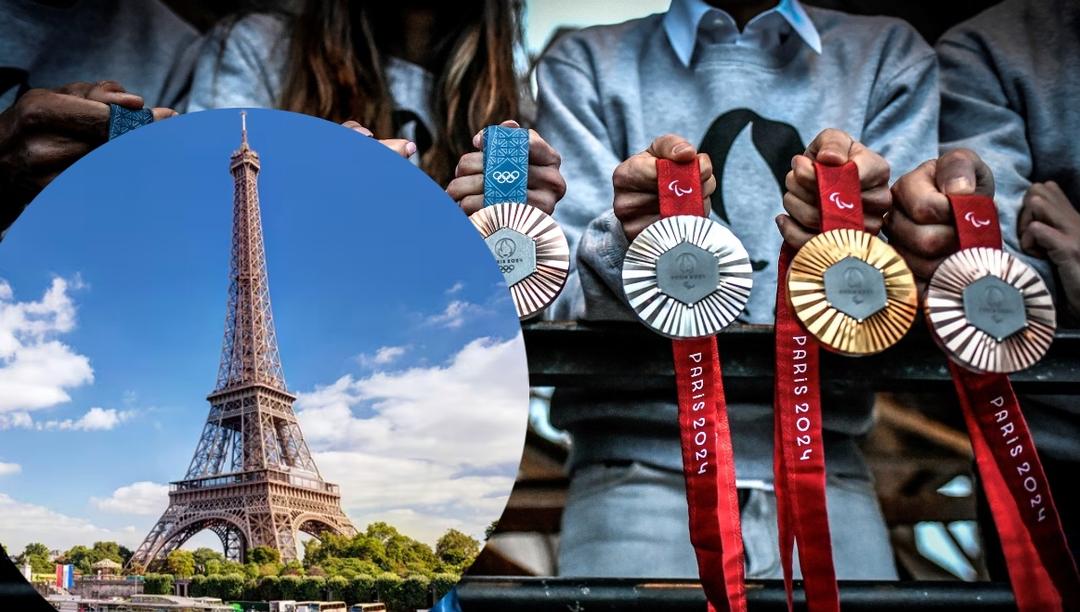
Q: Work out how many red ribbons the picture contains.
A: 3